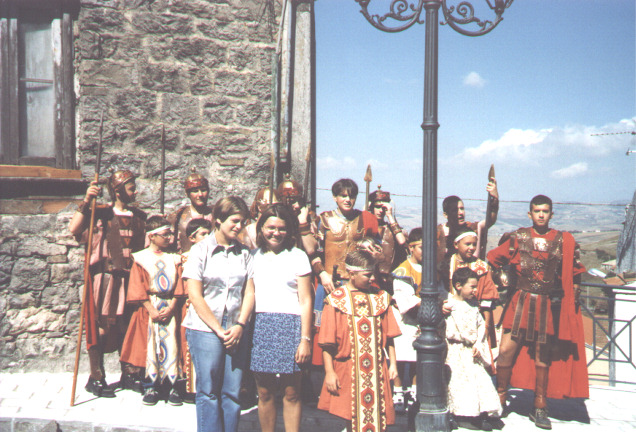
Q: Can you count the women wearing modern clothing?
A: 2